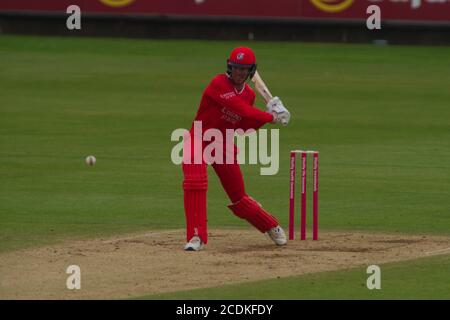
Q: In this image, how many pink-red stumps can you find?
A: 3